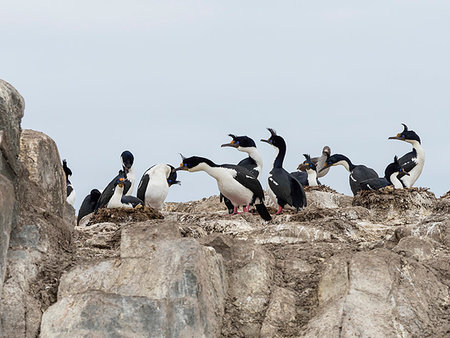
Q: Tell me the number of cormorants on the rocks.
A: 12